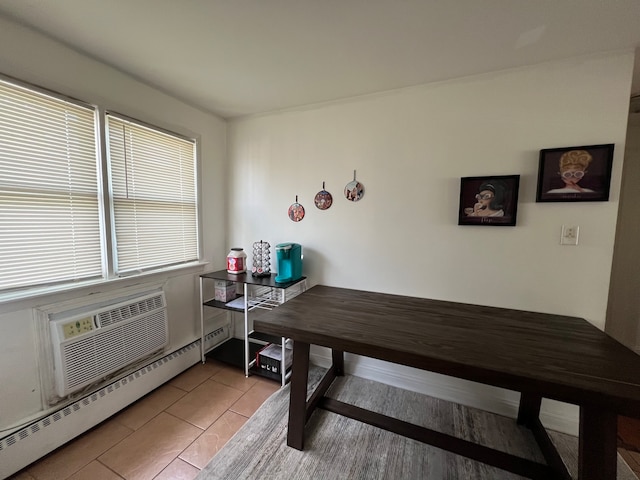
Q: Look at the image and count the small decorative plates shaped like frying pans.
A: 3